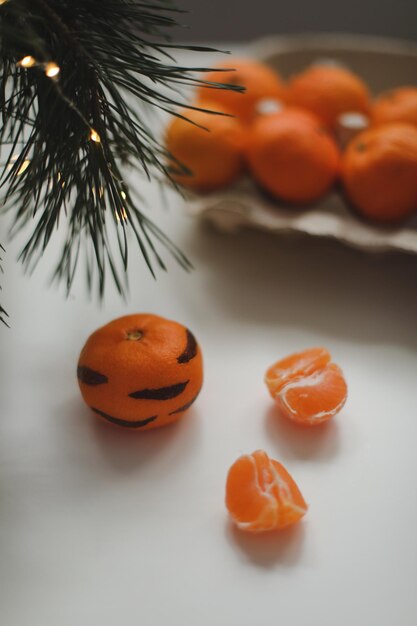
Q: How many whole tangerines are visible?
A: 7